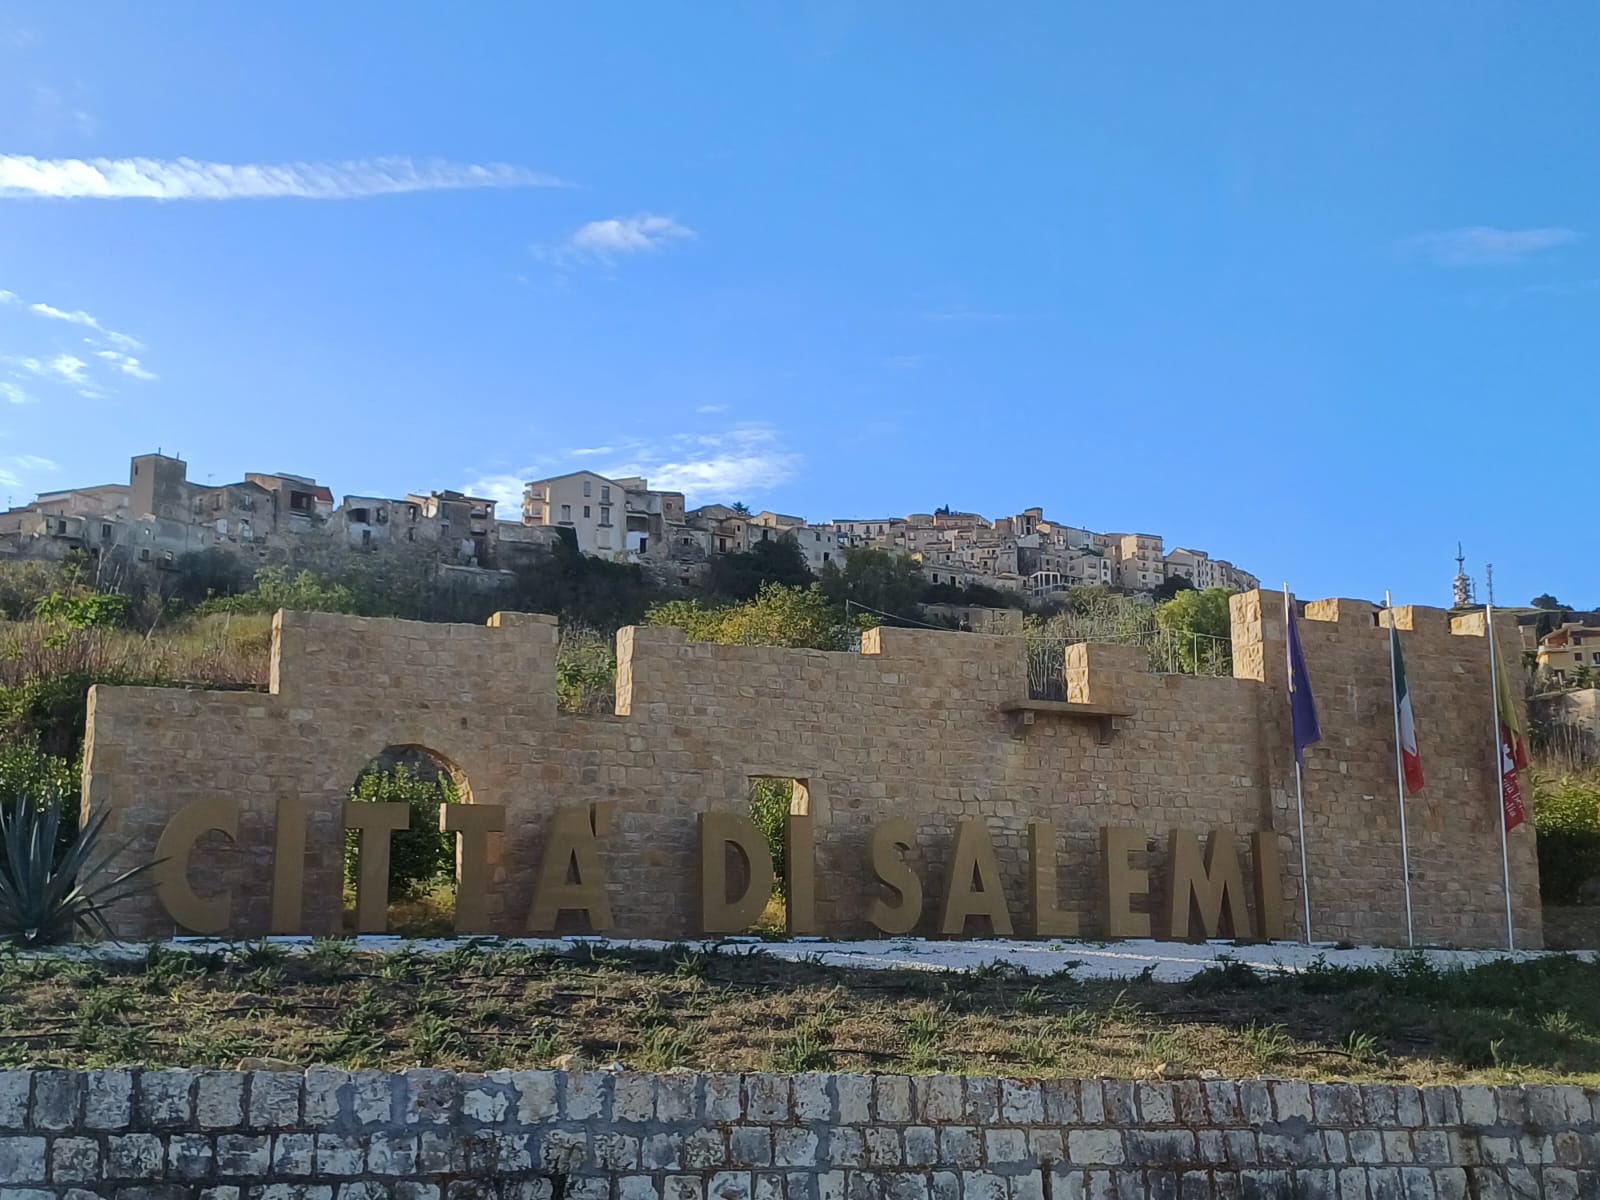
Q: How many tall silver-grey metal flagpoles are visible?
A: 3